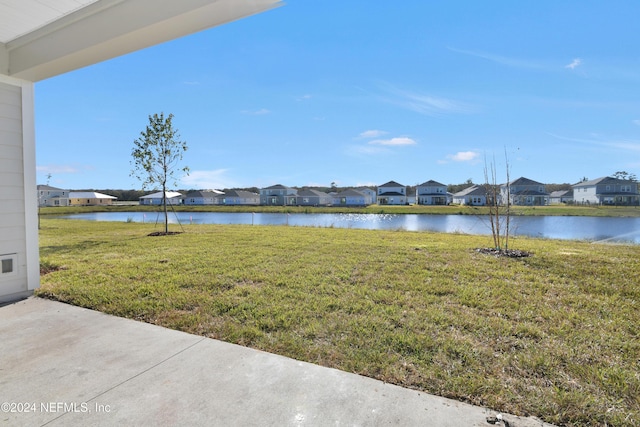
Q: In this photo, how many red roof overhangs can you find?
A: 0